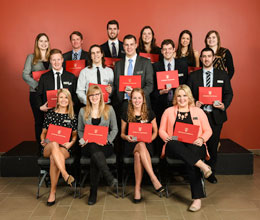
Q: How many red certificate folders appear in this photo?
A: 14